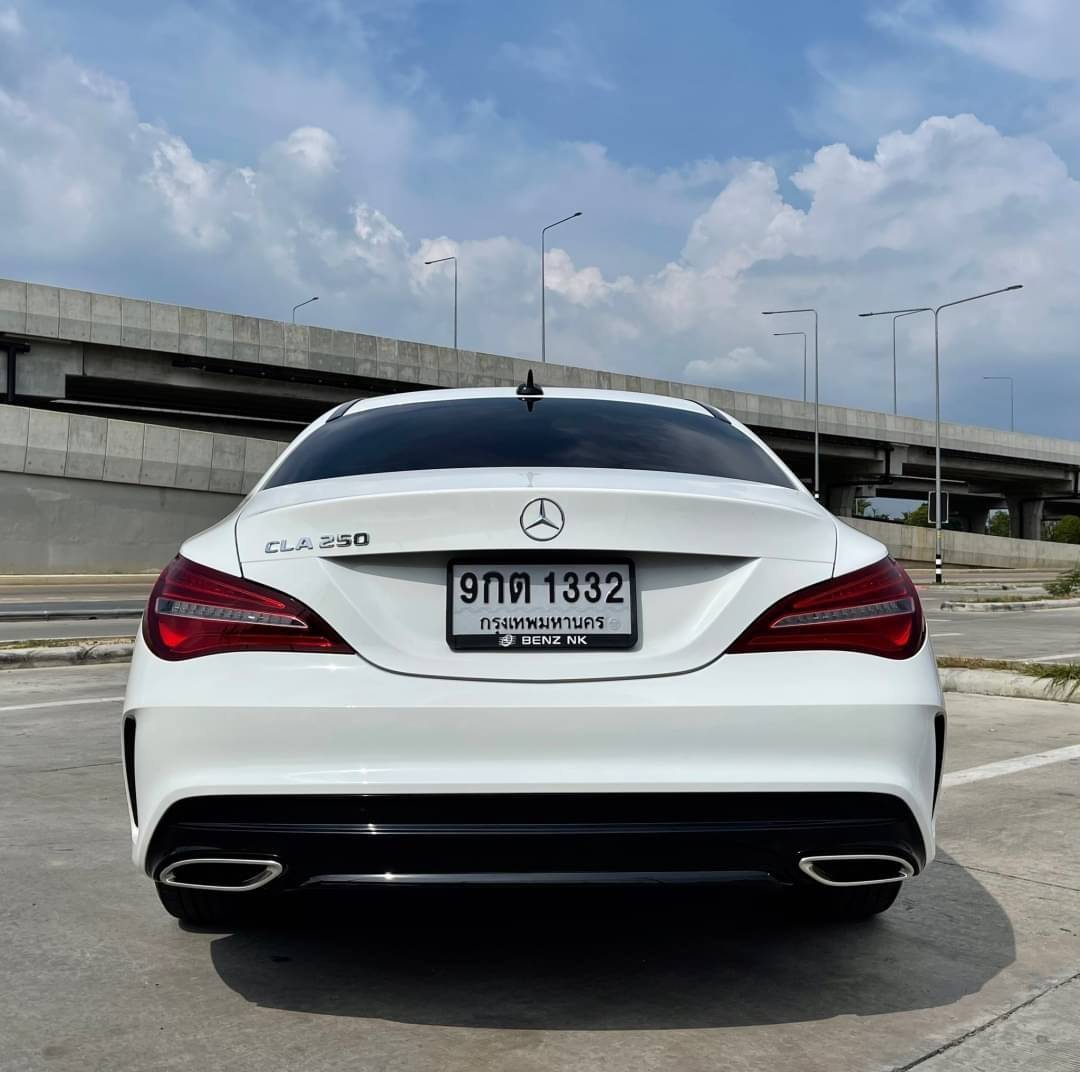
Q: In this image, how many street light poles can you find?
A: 8